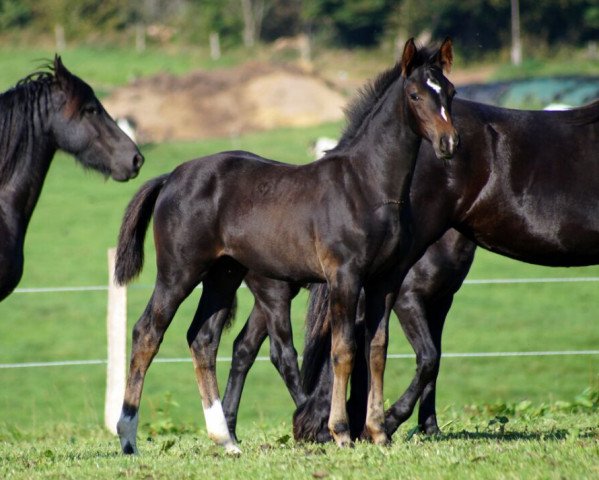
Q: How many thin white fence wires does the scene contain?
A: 2